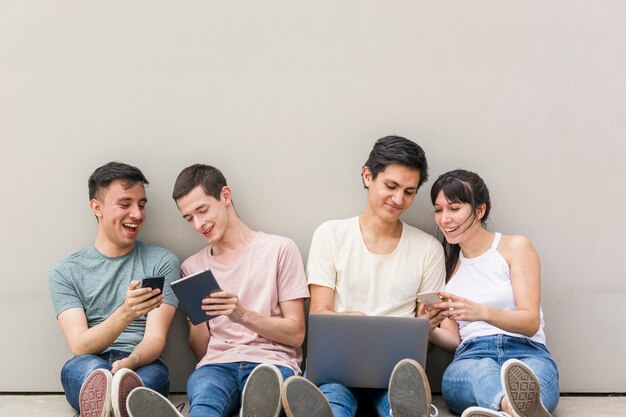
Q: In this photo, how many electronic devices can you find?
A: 4